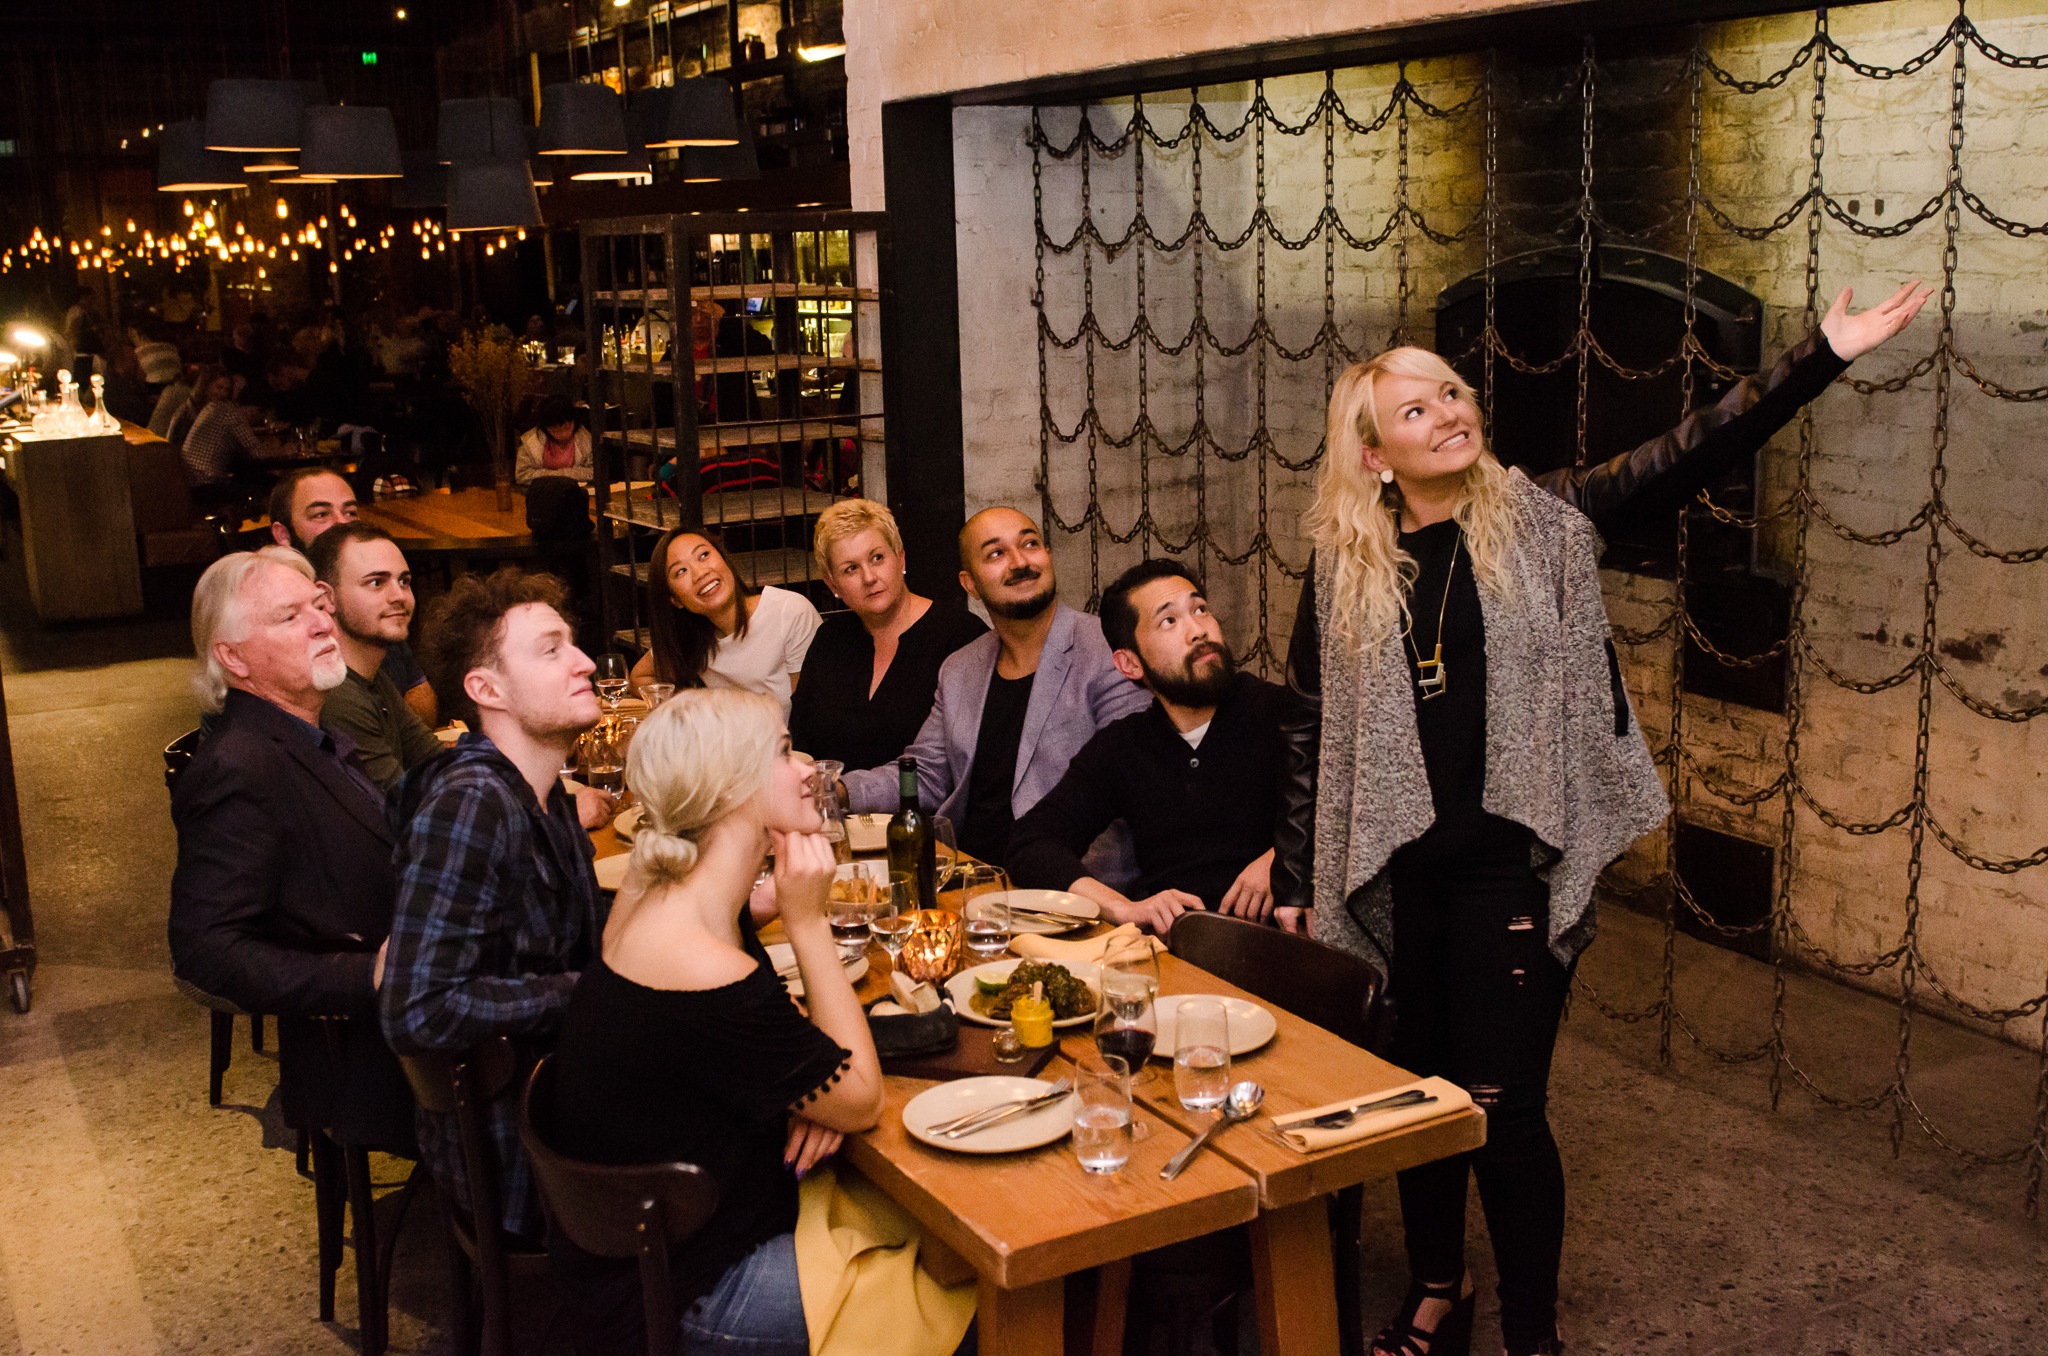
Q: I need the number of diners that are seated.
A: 9